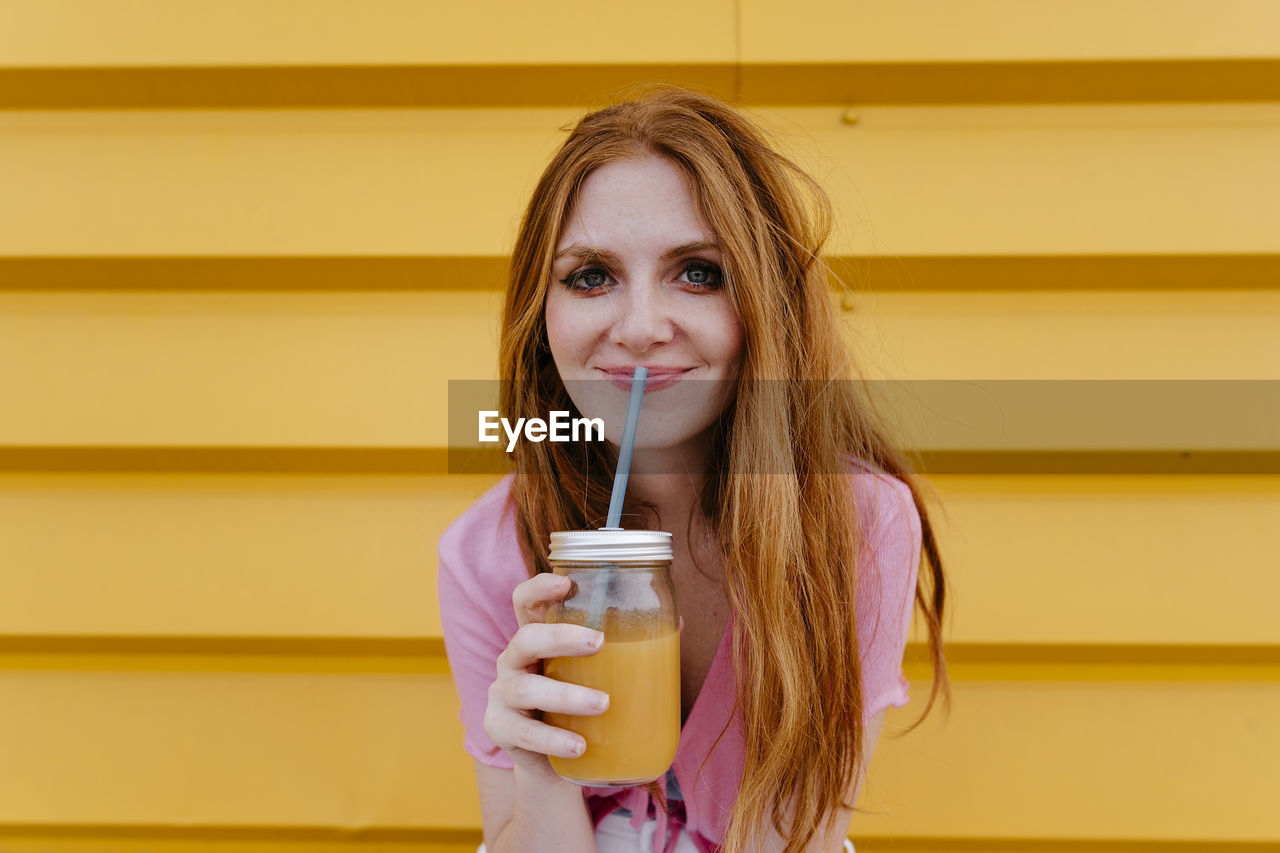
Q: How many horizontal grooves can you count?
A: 5